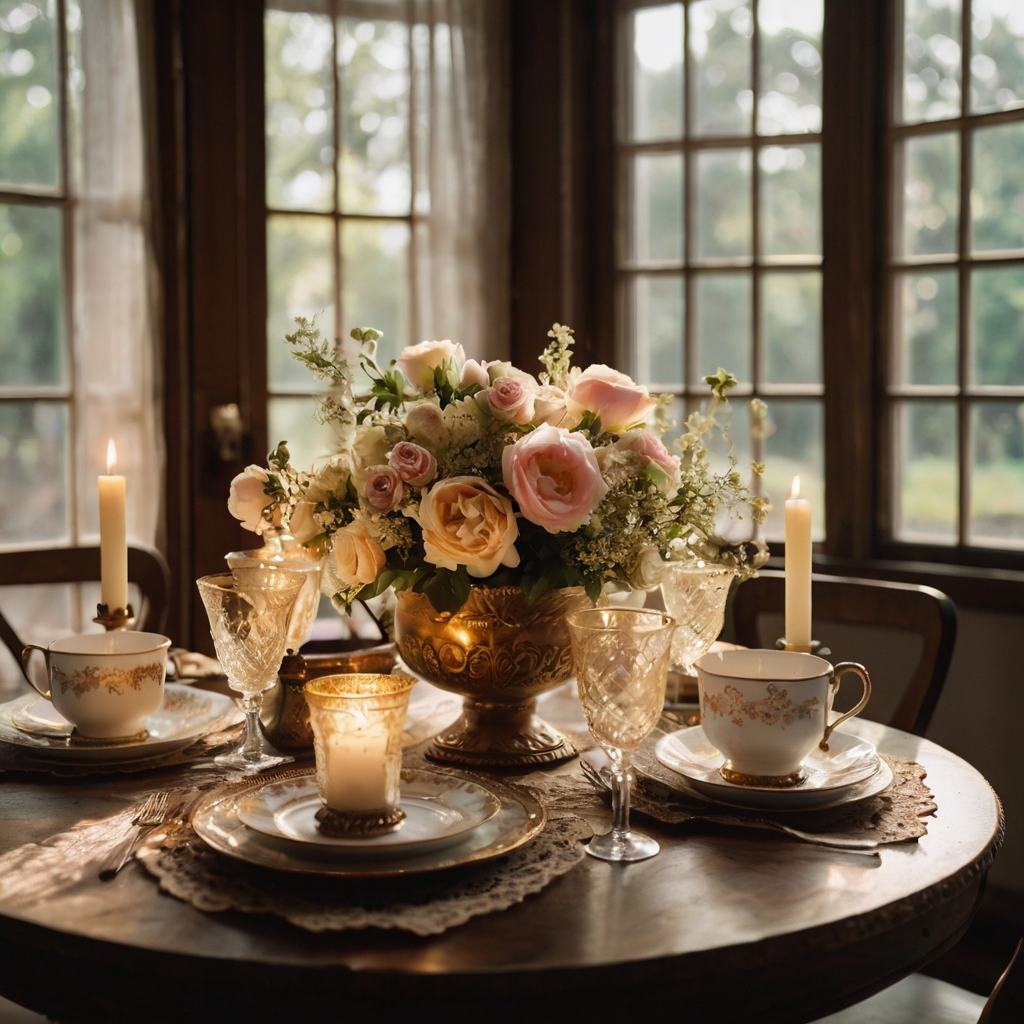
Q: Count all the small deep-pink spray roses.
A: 3